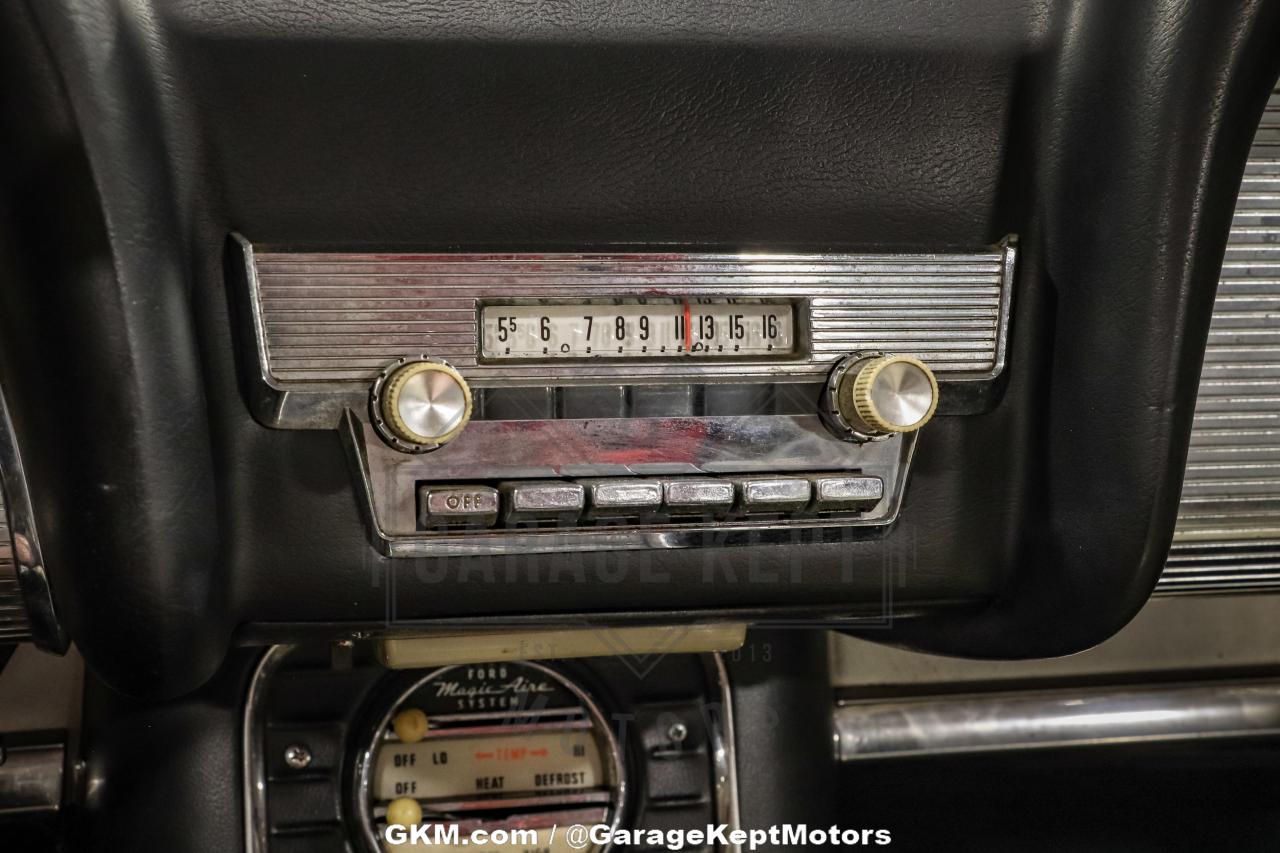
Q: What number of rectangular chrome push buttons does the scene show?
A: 6